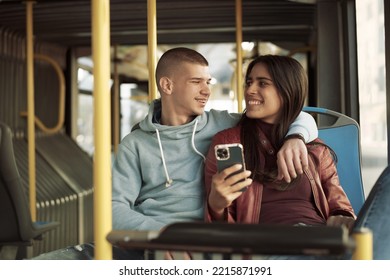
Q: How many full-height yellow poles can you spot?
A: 4